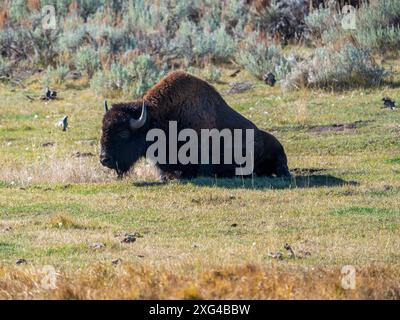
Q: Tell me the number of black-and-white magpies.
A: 0